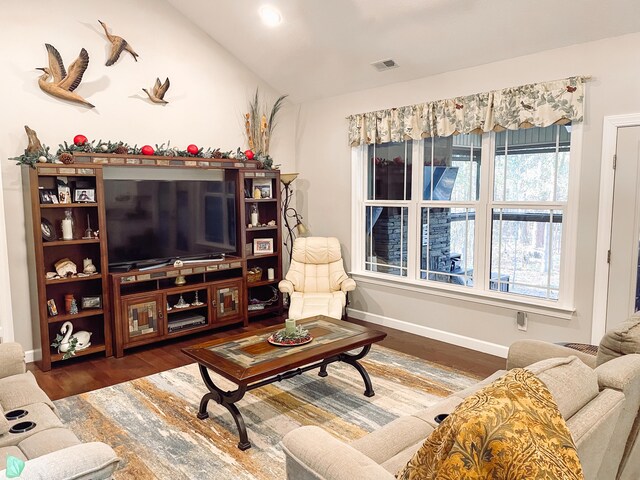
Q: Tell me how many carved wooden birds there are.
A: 3